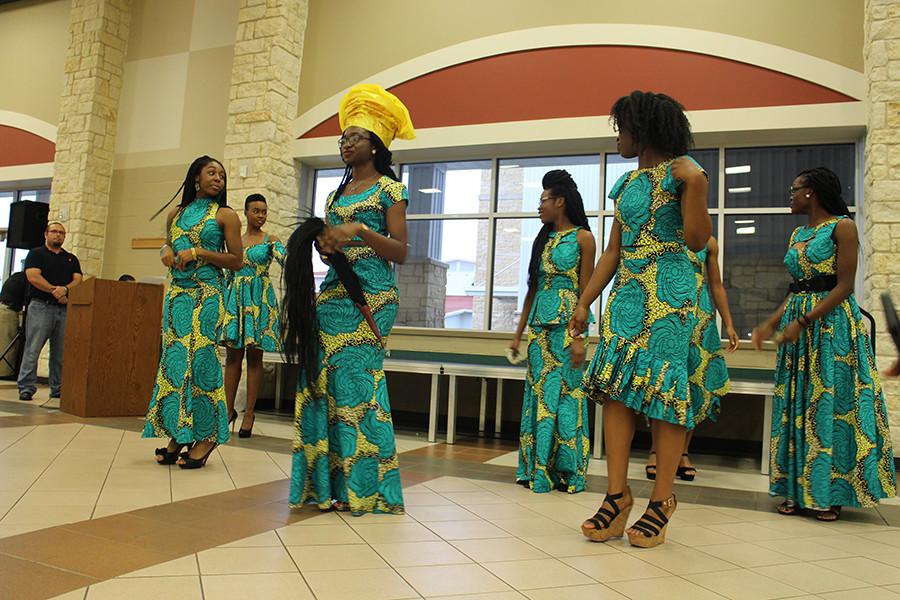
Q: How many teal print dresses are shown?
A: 7